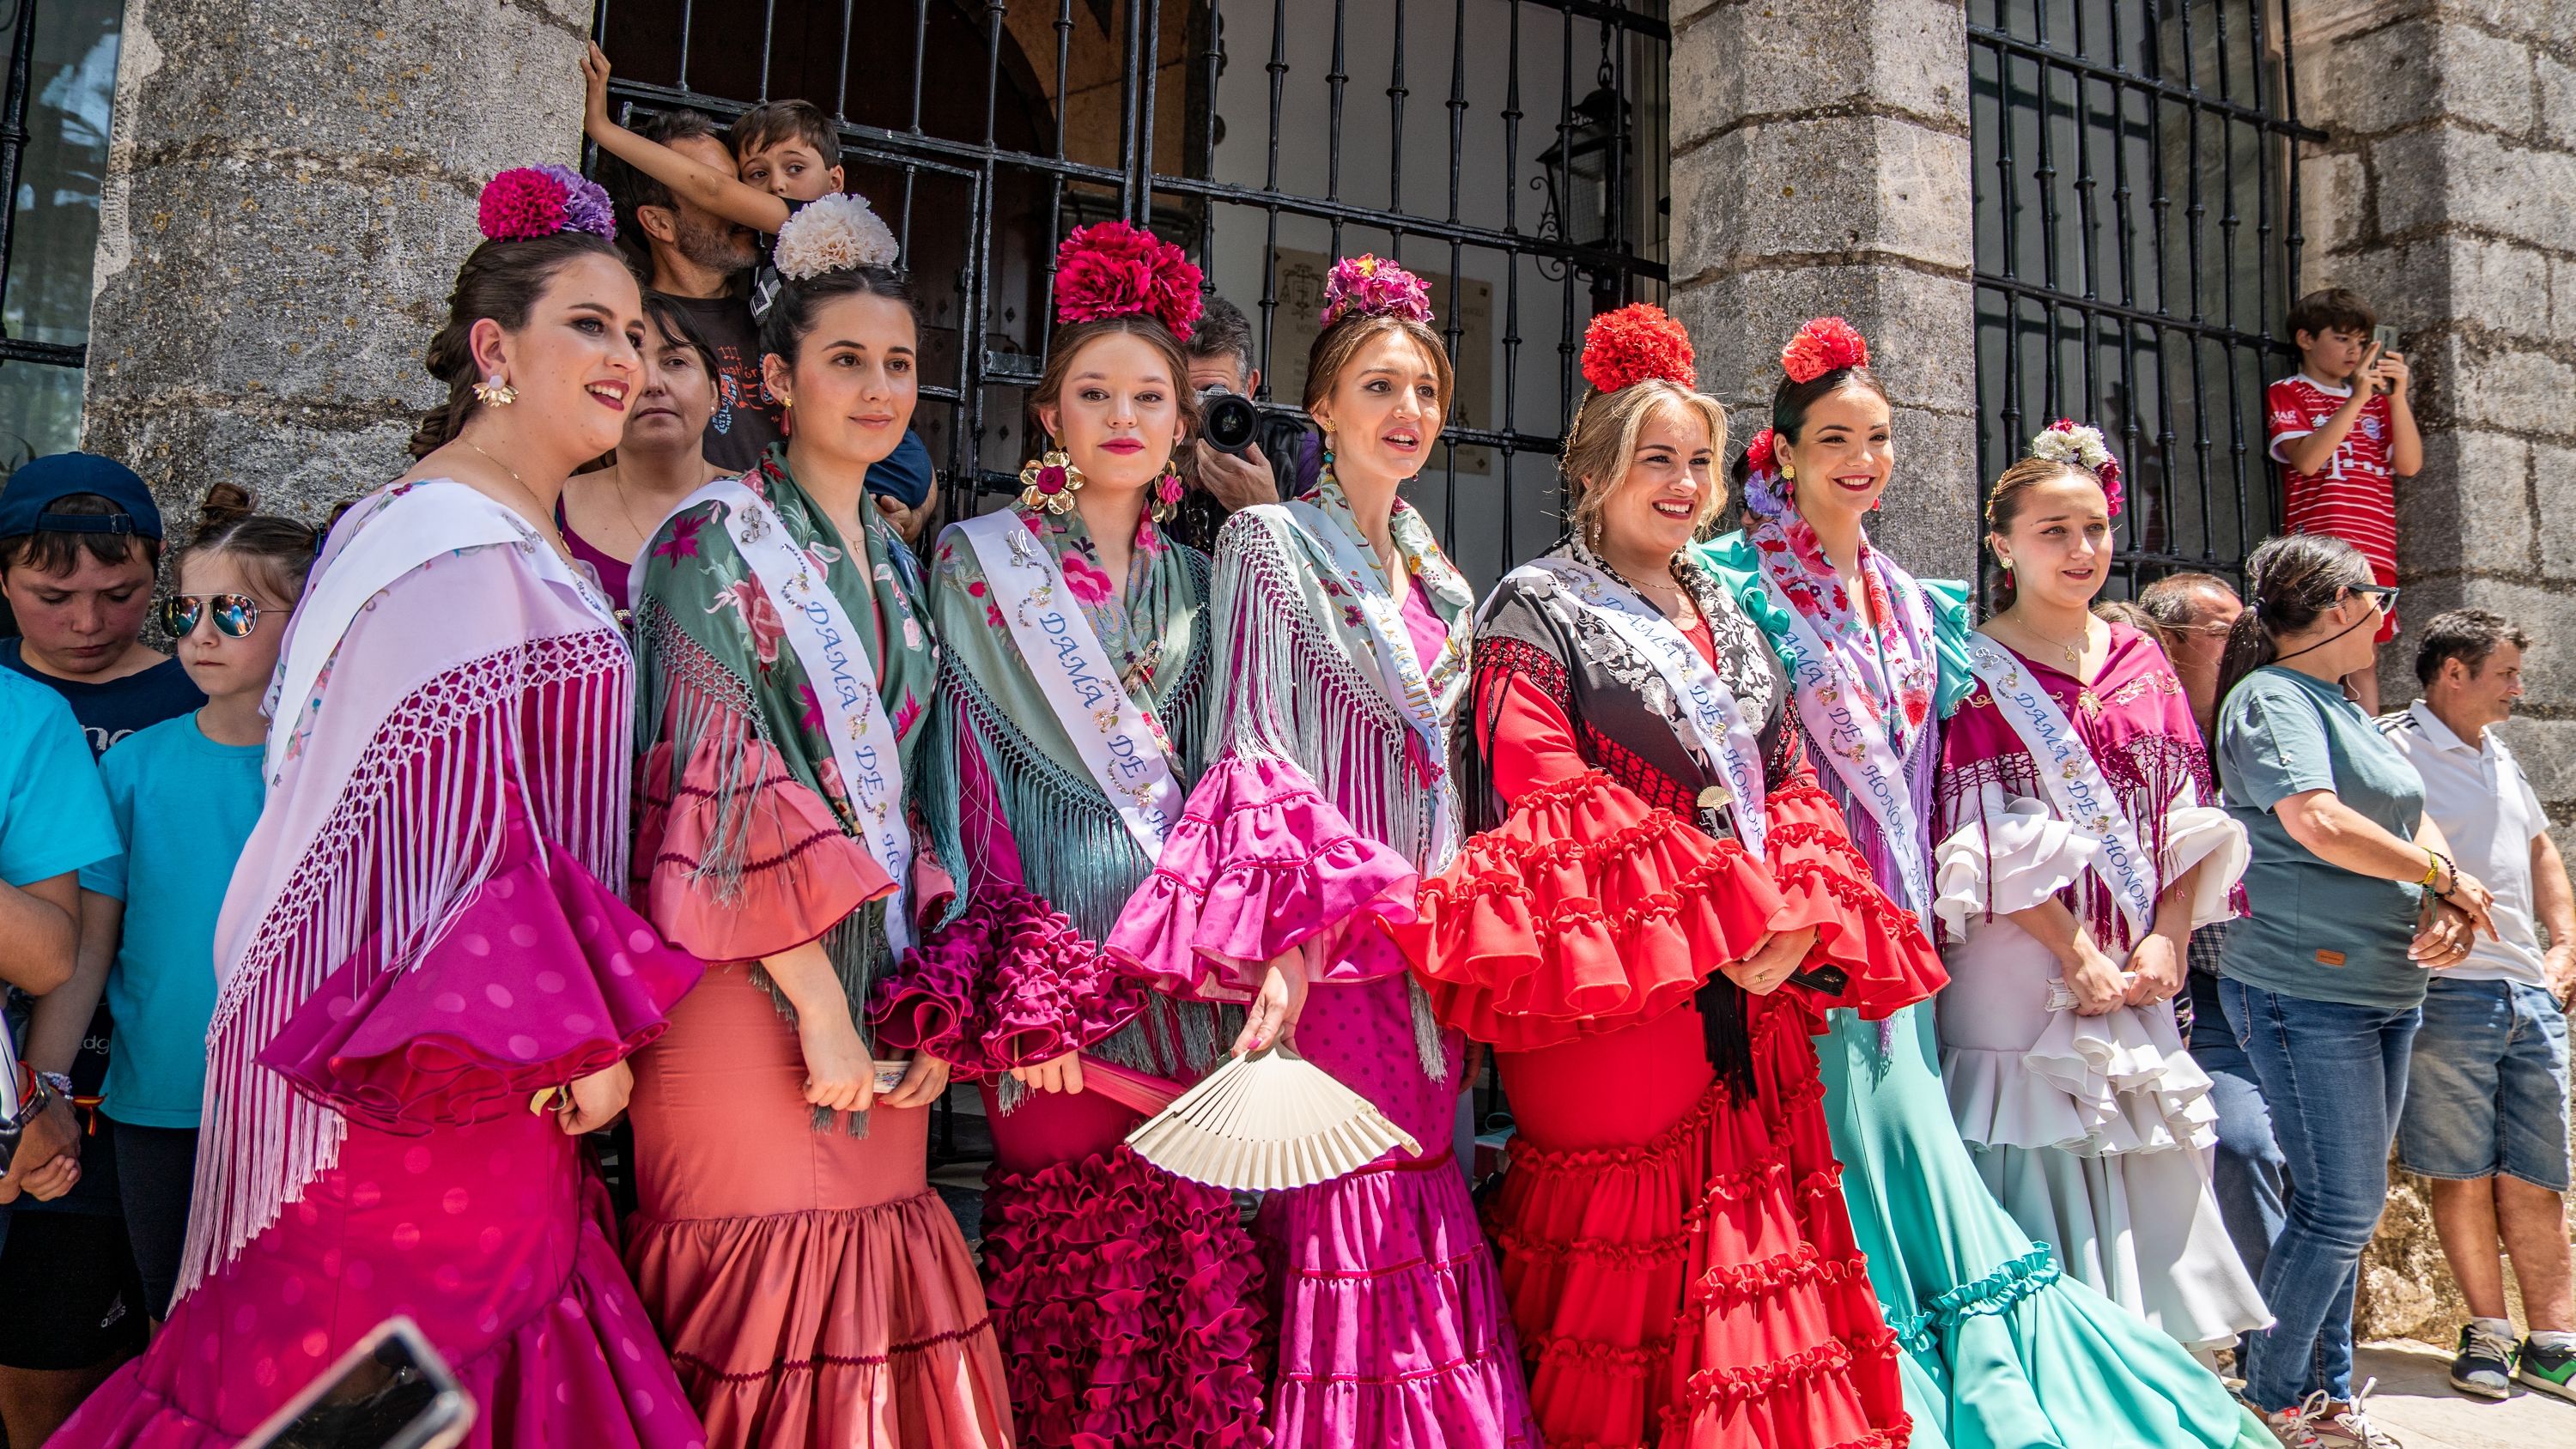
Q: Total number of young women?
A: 7